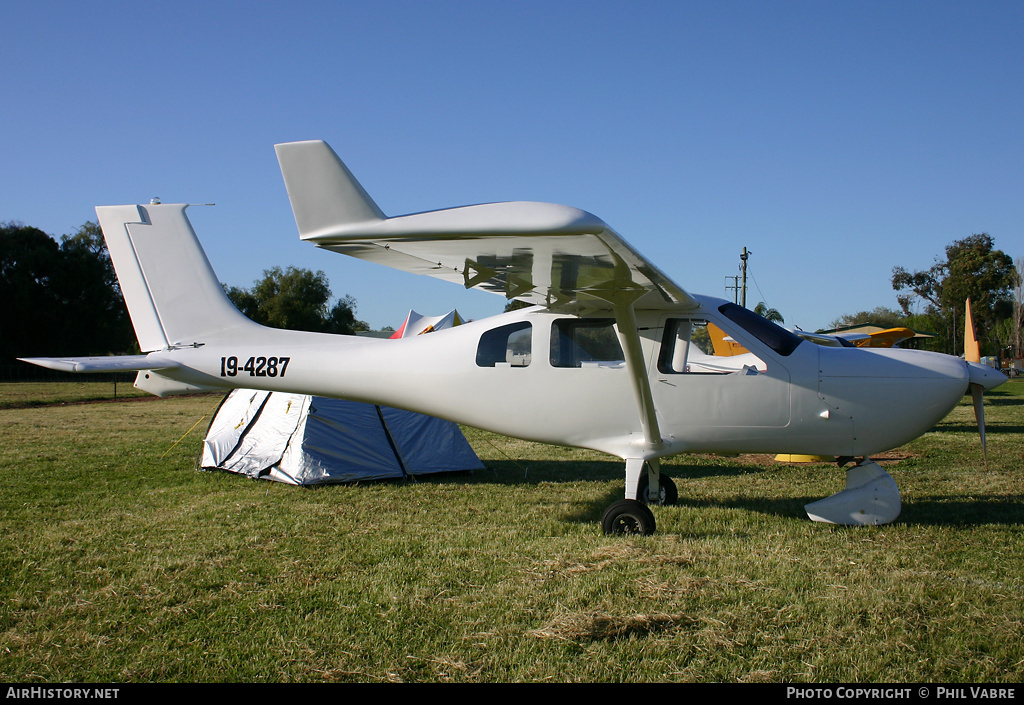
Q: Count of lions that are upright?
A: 0